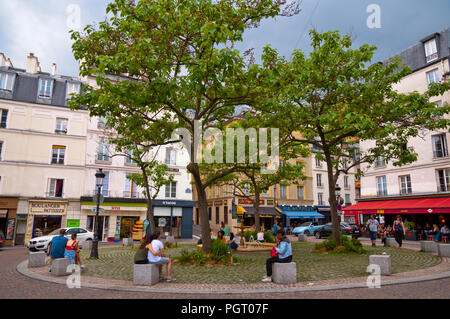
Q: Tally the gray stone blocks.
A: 12